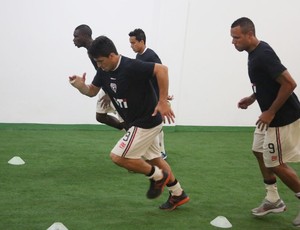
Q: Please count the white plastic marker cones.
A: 3